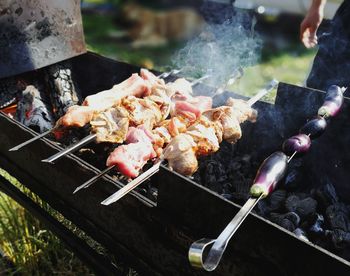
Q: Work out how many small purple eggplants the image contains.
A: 4